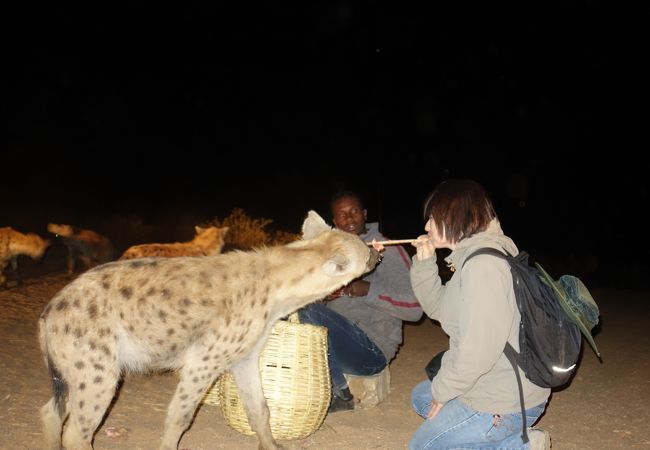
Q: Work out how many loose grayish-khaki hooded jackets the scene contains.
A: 1